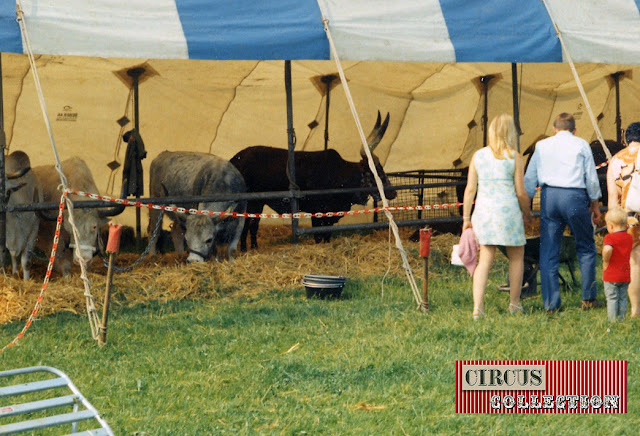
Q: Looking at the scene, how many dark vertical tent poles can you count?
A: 7